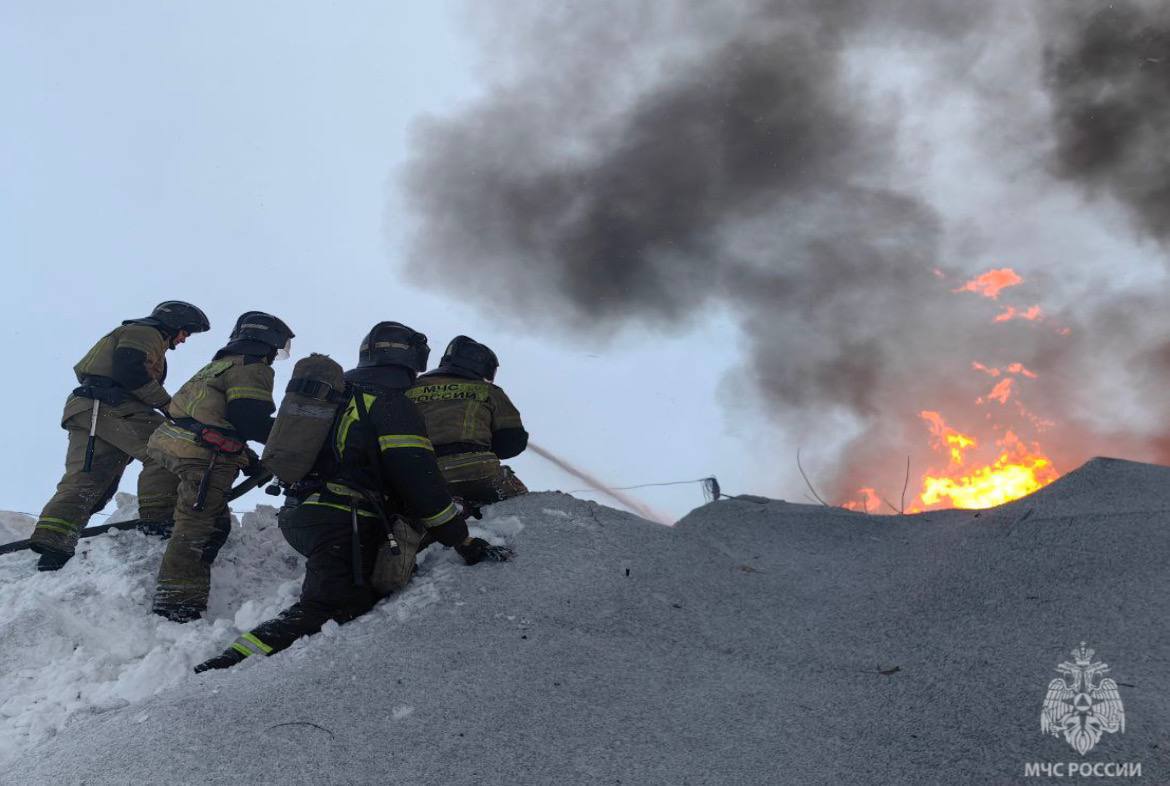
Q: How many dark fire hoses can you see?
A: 1